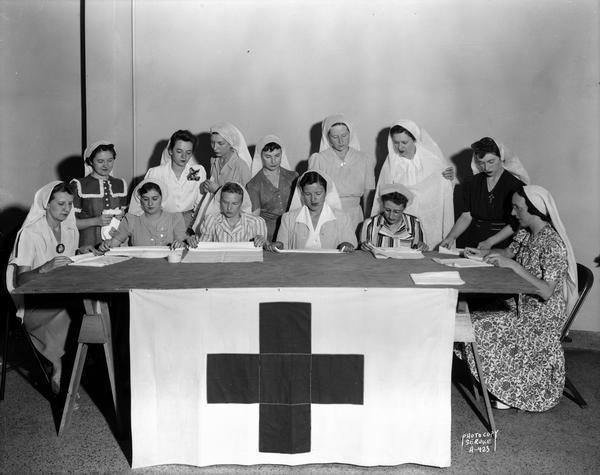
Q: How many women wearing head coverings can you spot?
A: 13